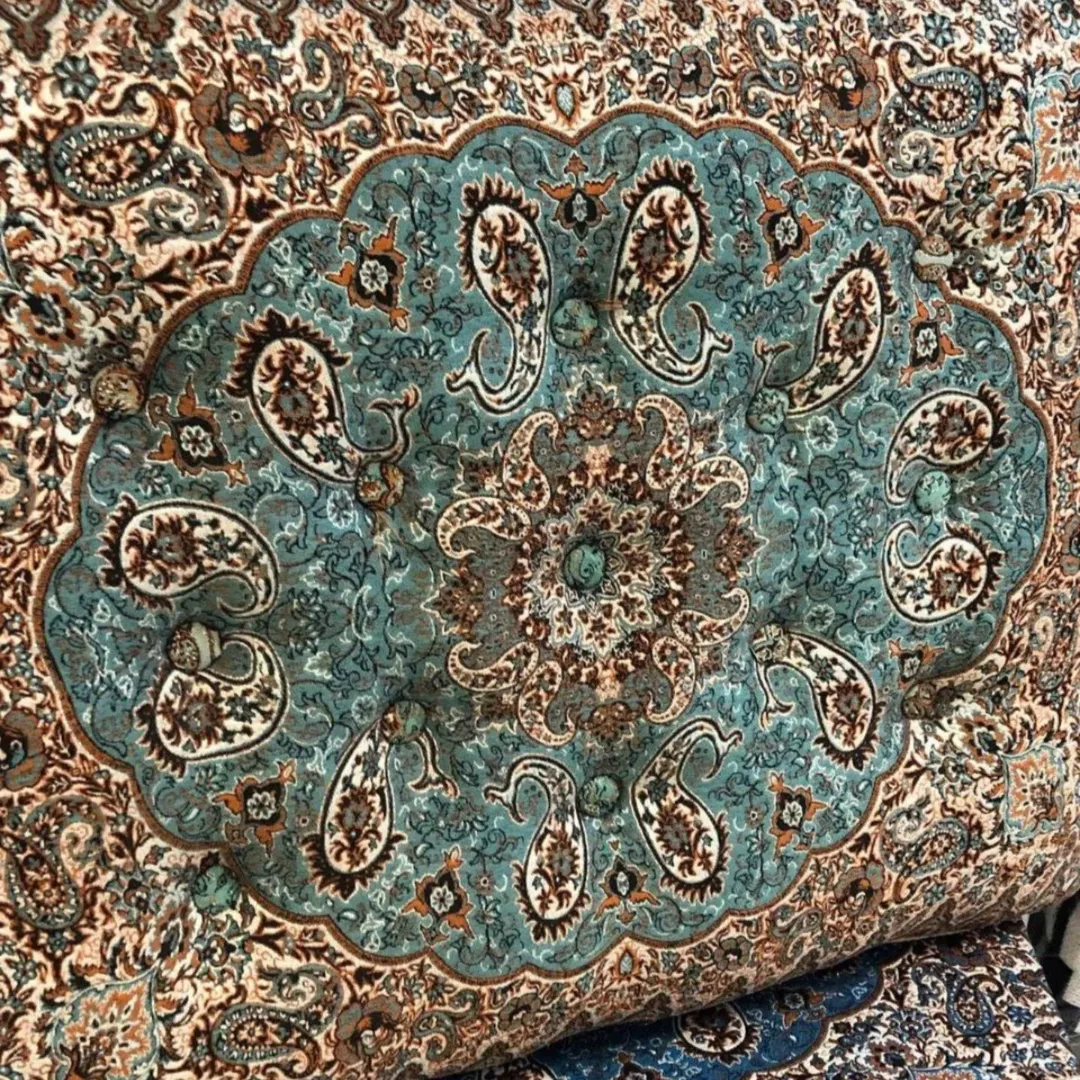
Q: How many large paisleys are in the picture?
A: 12